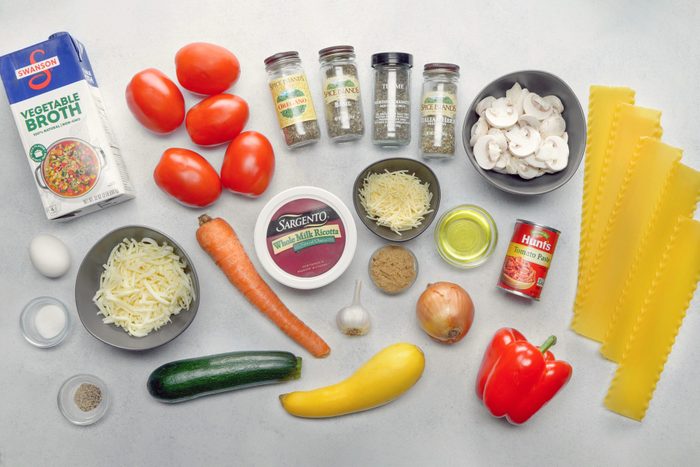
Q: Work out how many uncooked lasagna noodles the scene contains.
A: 5